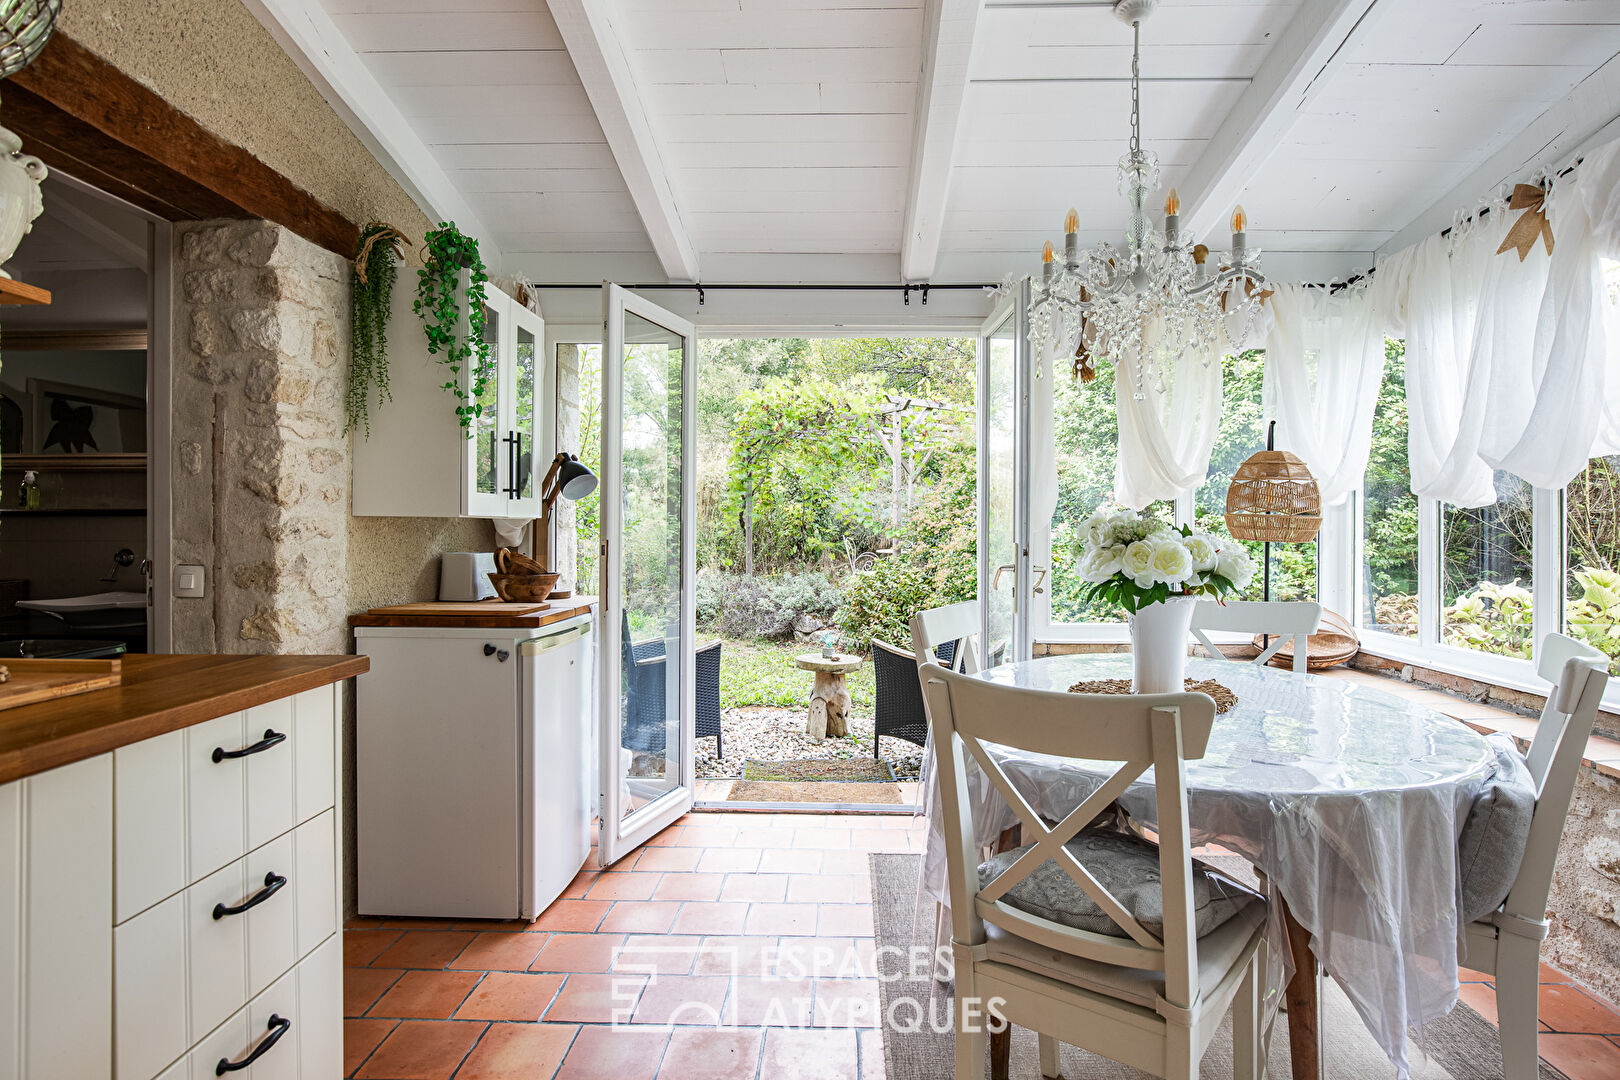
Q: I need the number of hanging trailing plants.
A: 2